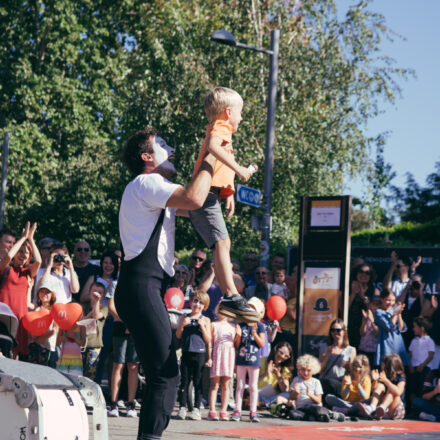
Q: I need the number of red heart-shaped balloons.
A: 2